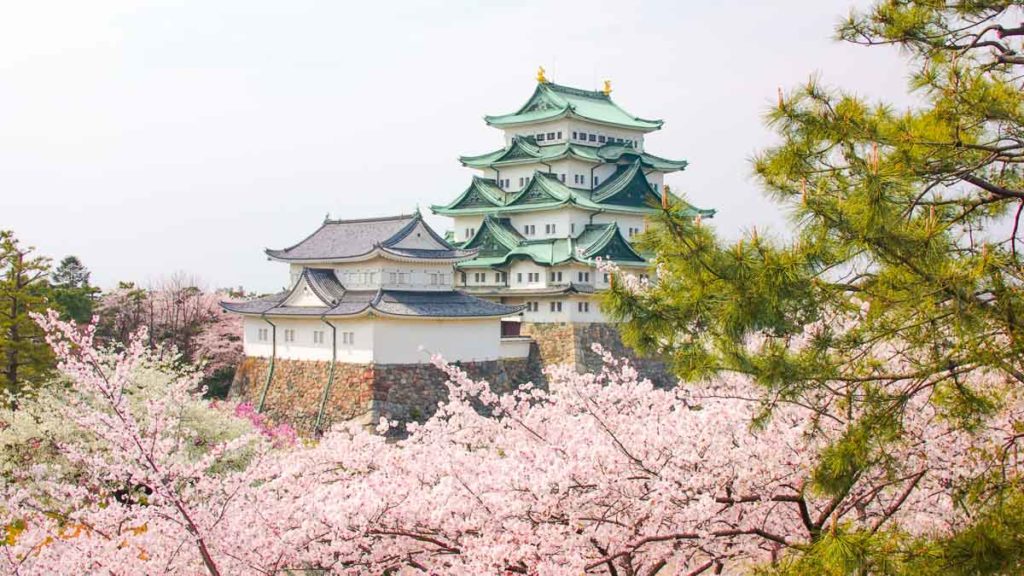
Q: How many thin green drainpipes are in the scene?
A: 2